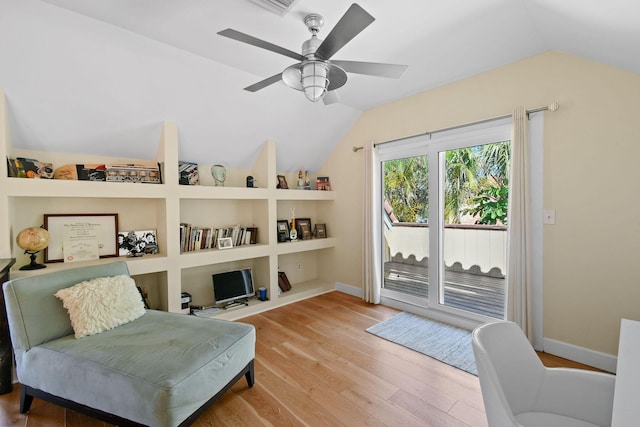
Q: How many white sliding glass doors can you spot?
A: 2